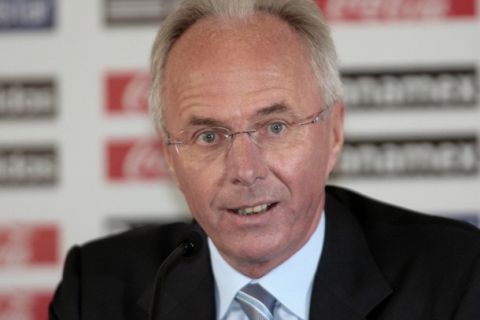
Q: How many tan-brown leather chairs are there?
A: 0